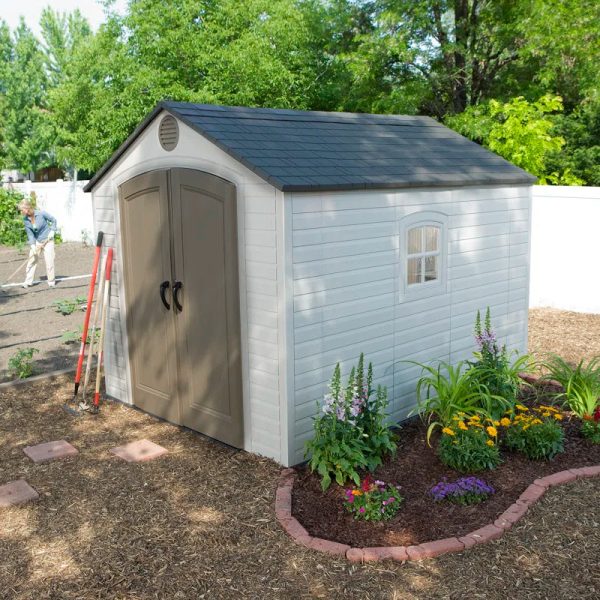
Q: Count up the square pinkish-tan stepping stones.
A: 3